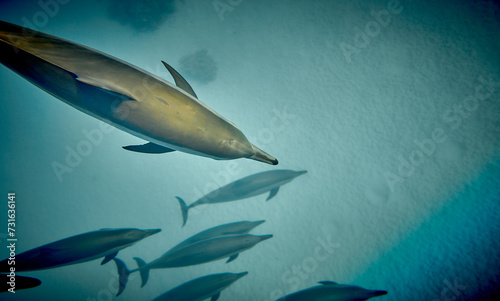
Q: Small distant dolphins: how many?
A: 6